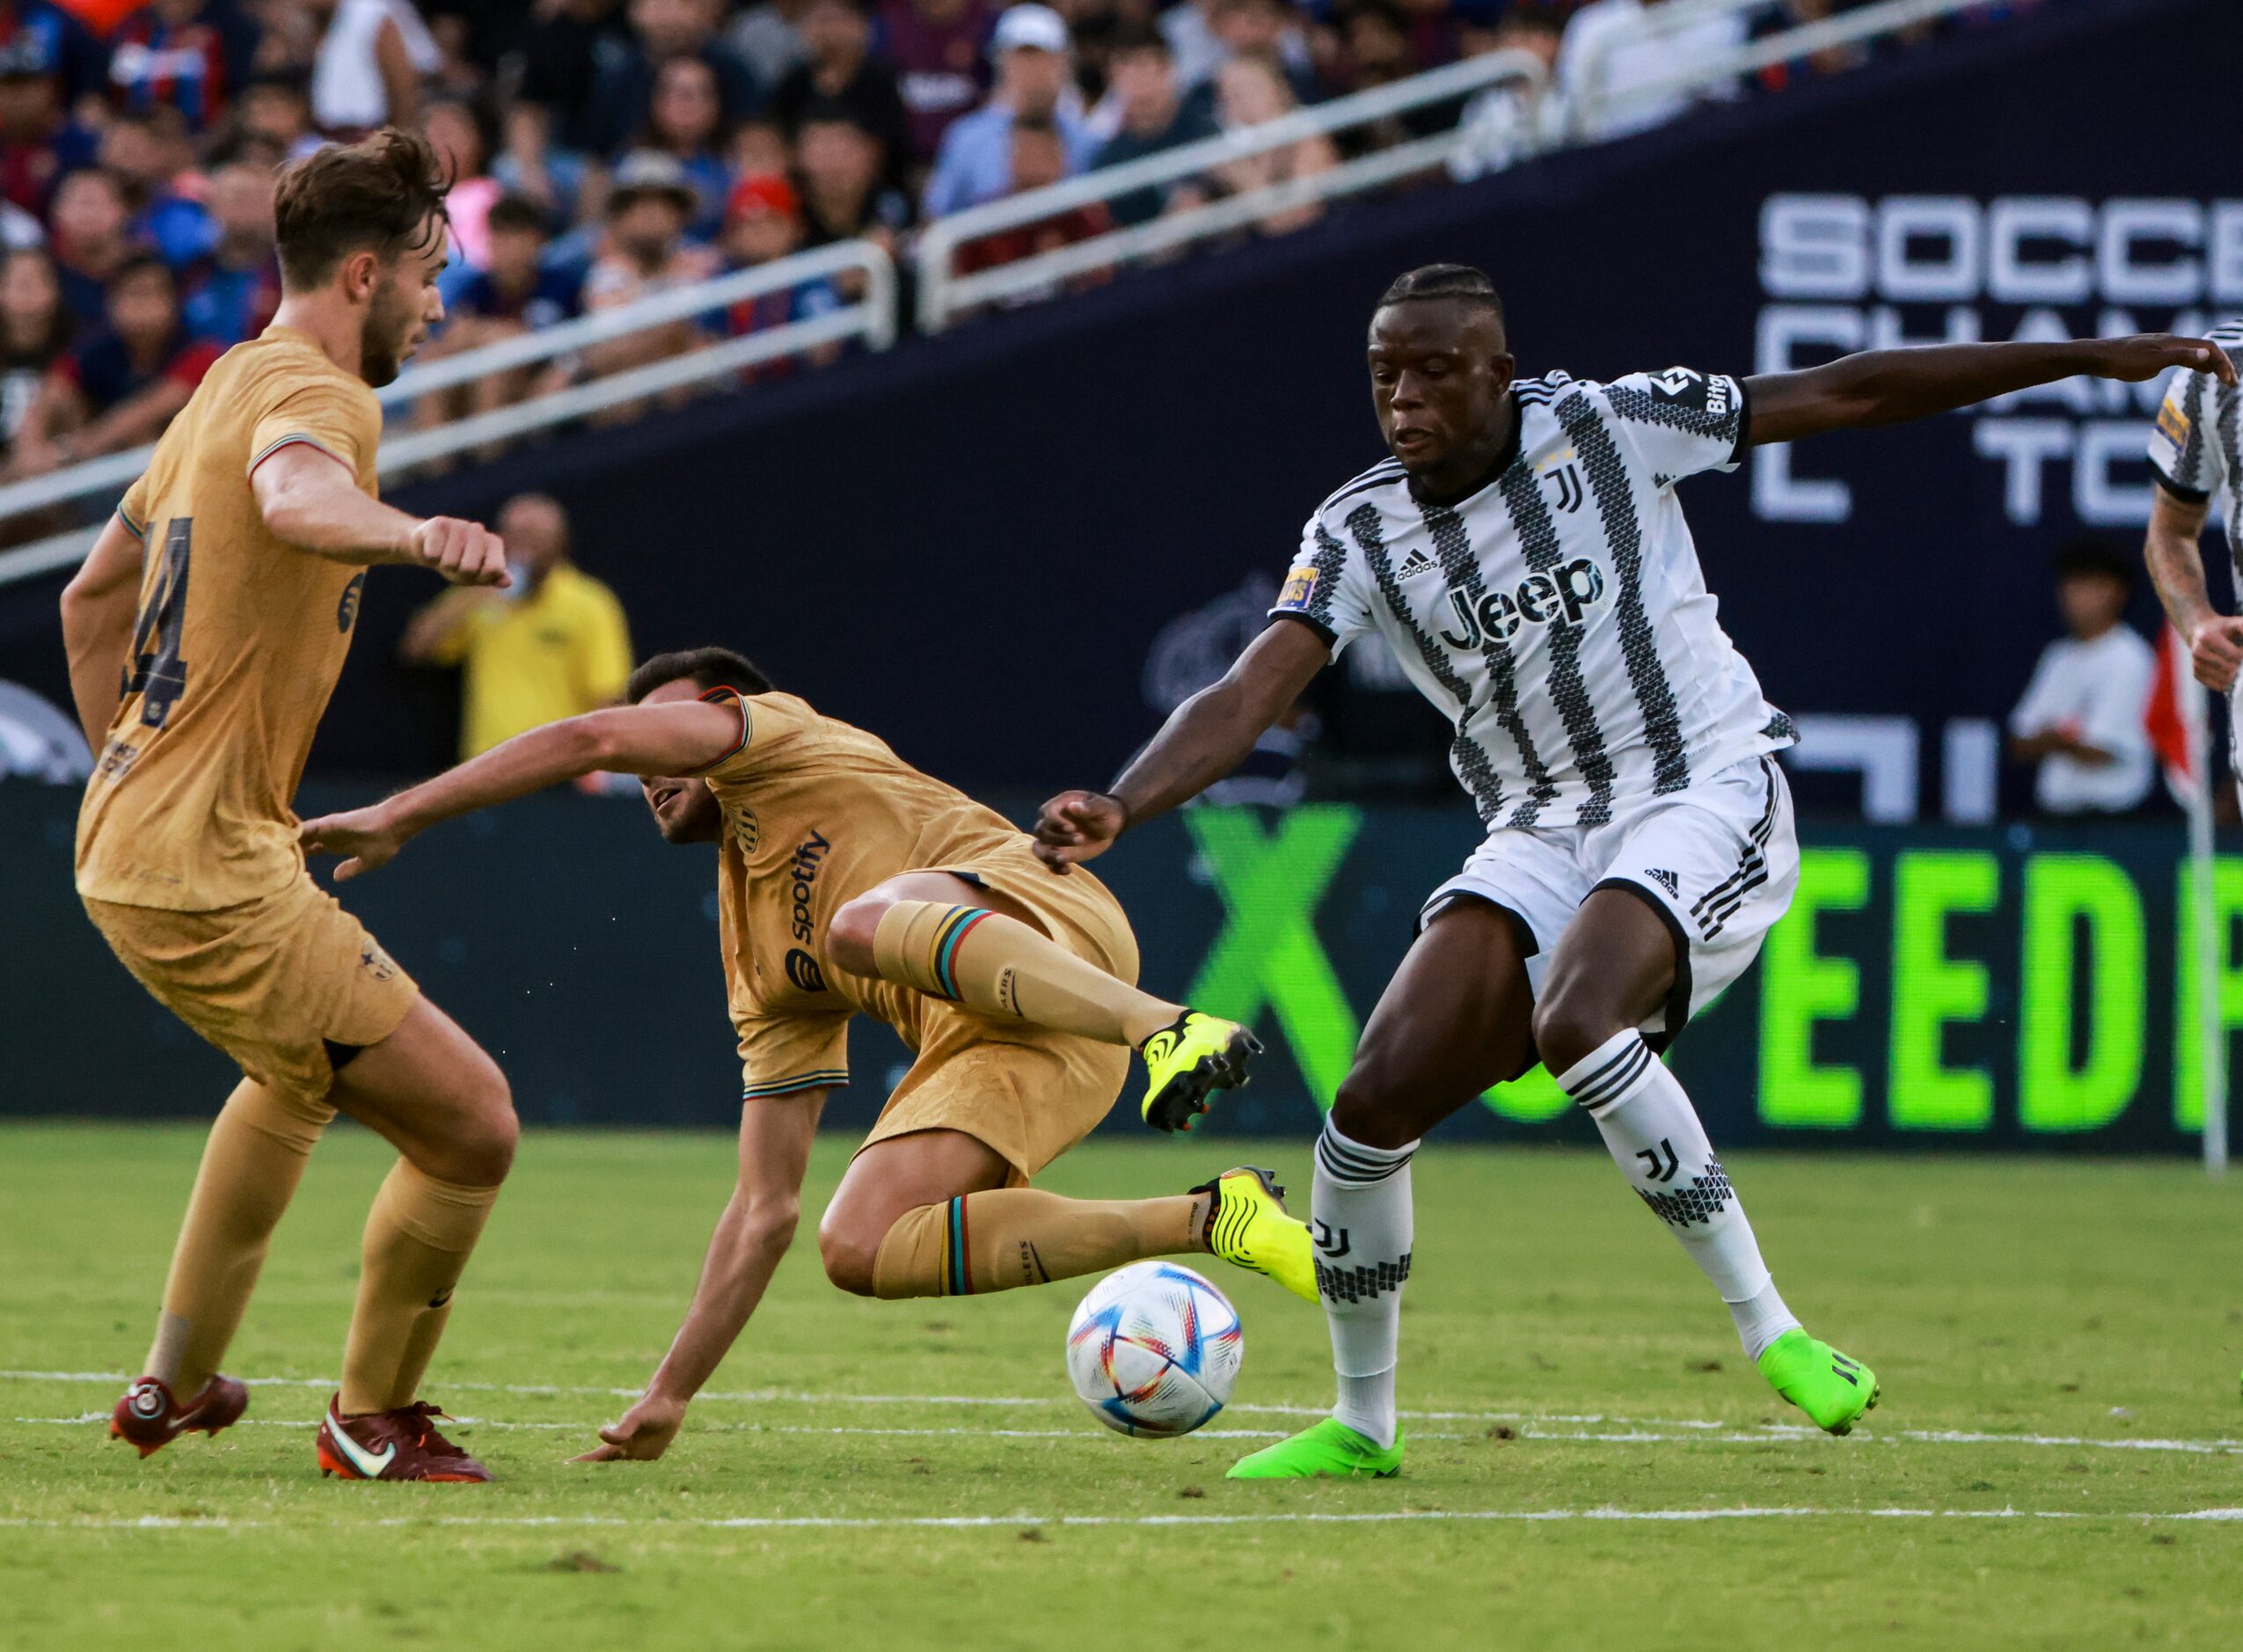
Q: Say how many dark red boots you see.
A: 2